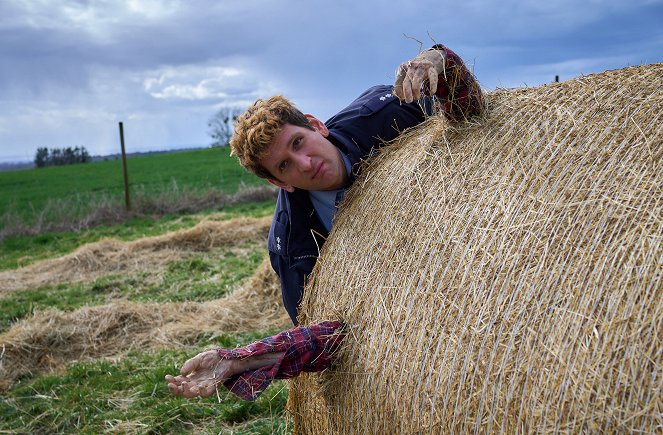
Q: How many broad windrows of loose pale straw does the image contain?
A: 2